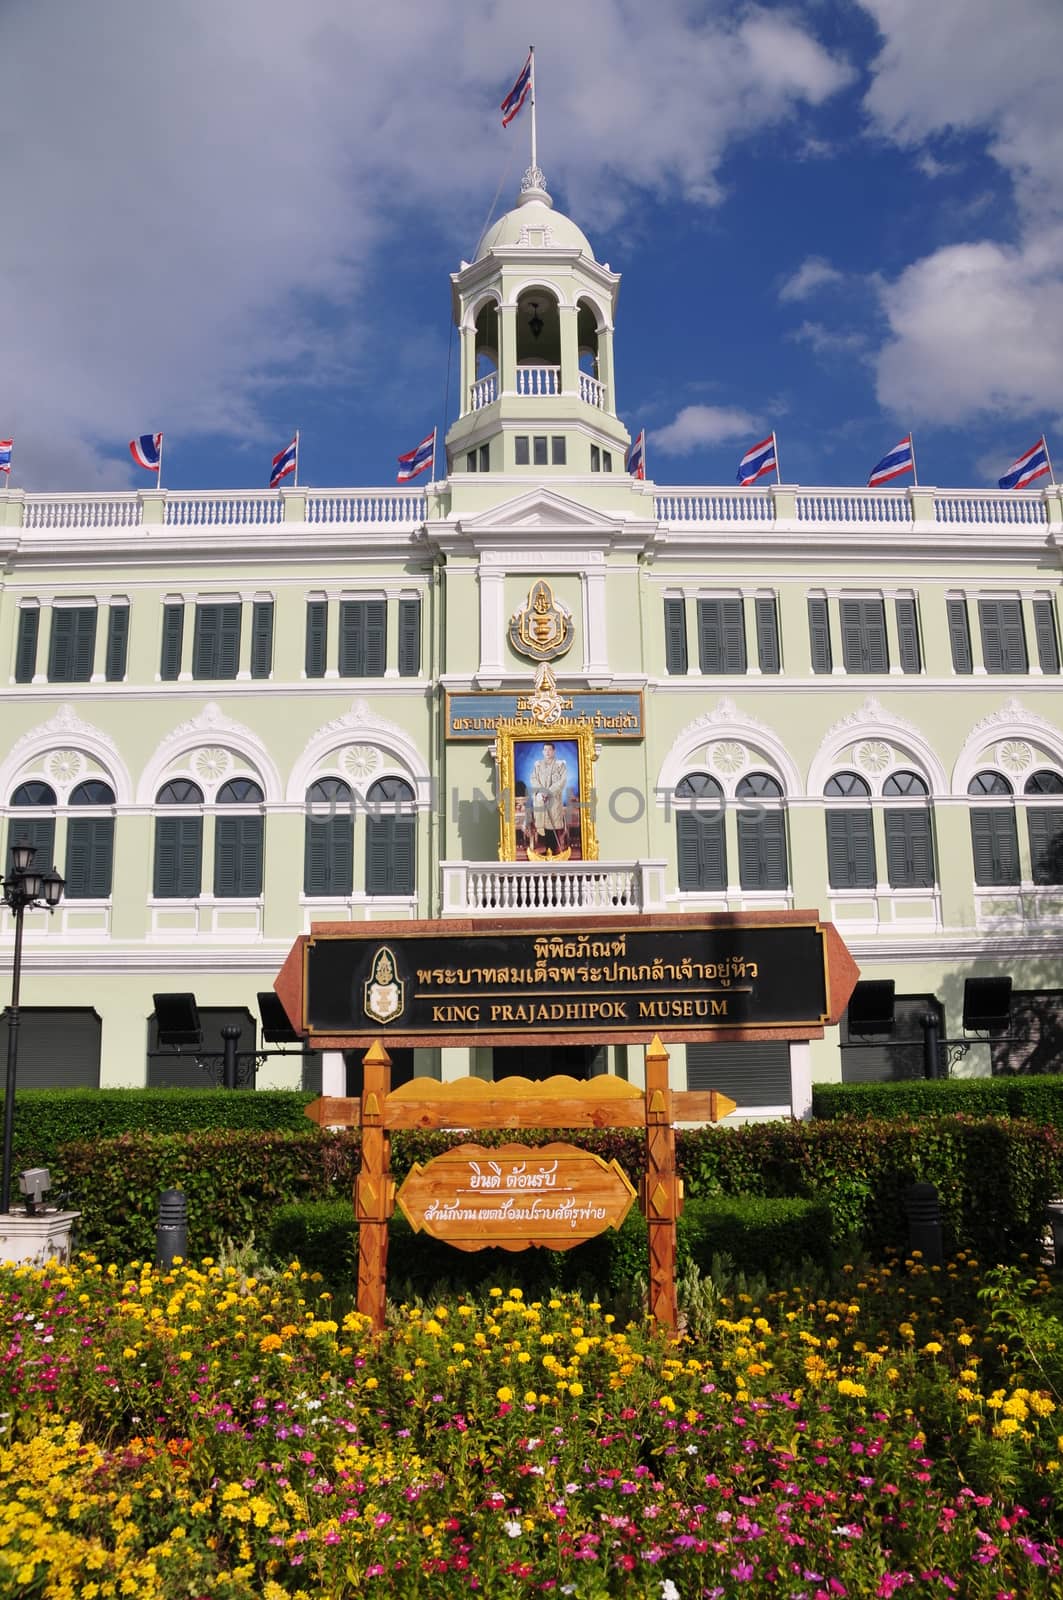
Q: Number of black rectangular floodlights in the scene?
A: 4